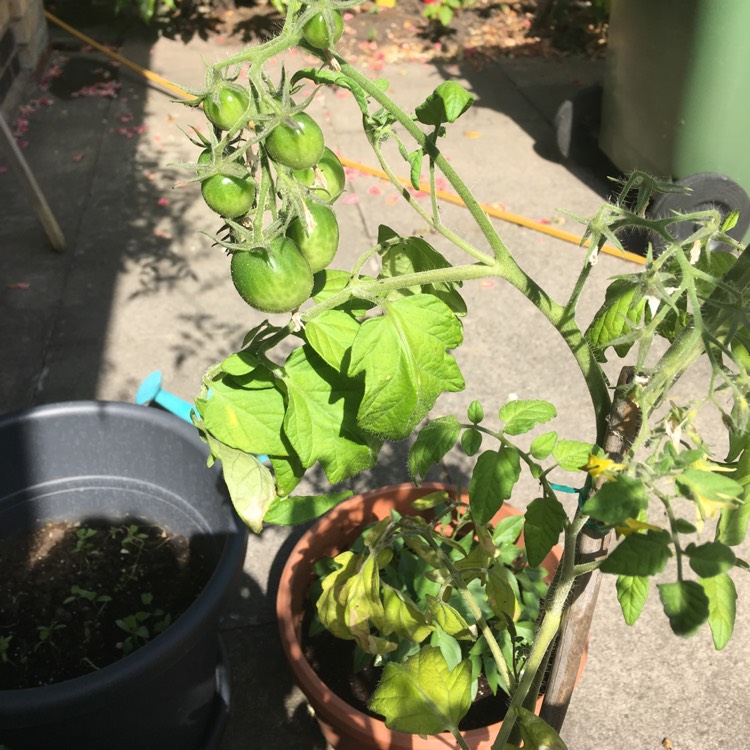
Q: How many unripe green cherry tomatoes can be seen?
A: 8